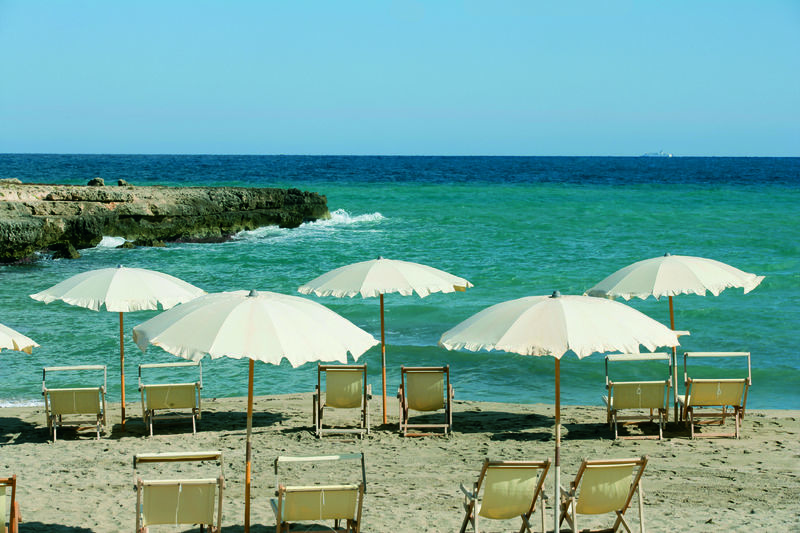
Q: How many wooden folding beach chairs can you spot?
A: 11